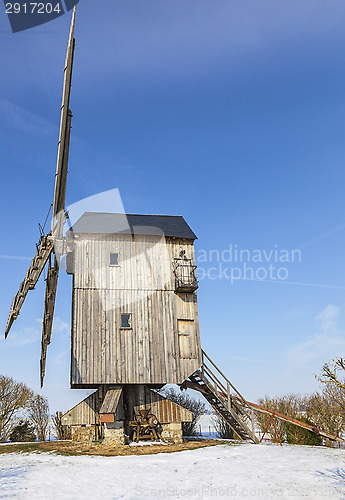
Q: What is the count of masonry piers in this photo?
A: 3